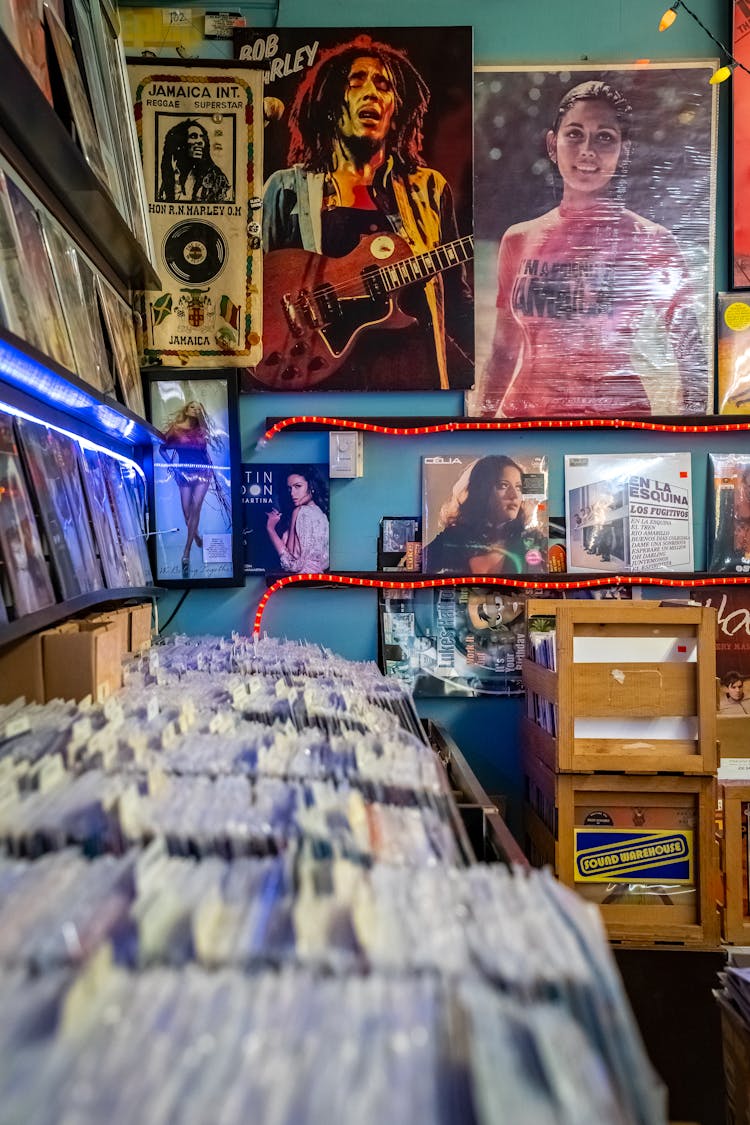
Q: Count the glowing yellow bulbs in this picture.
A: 2